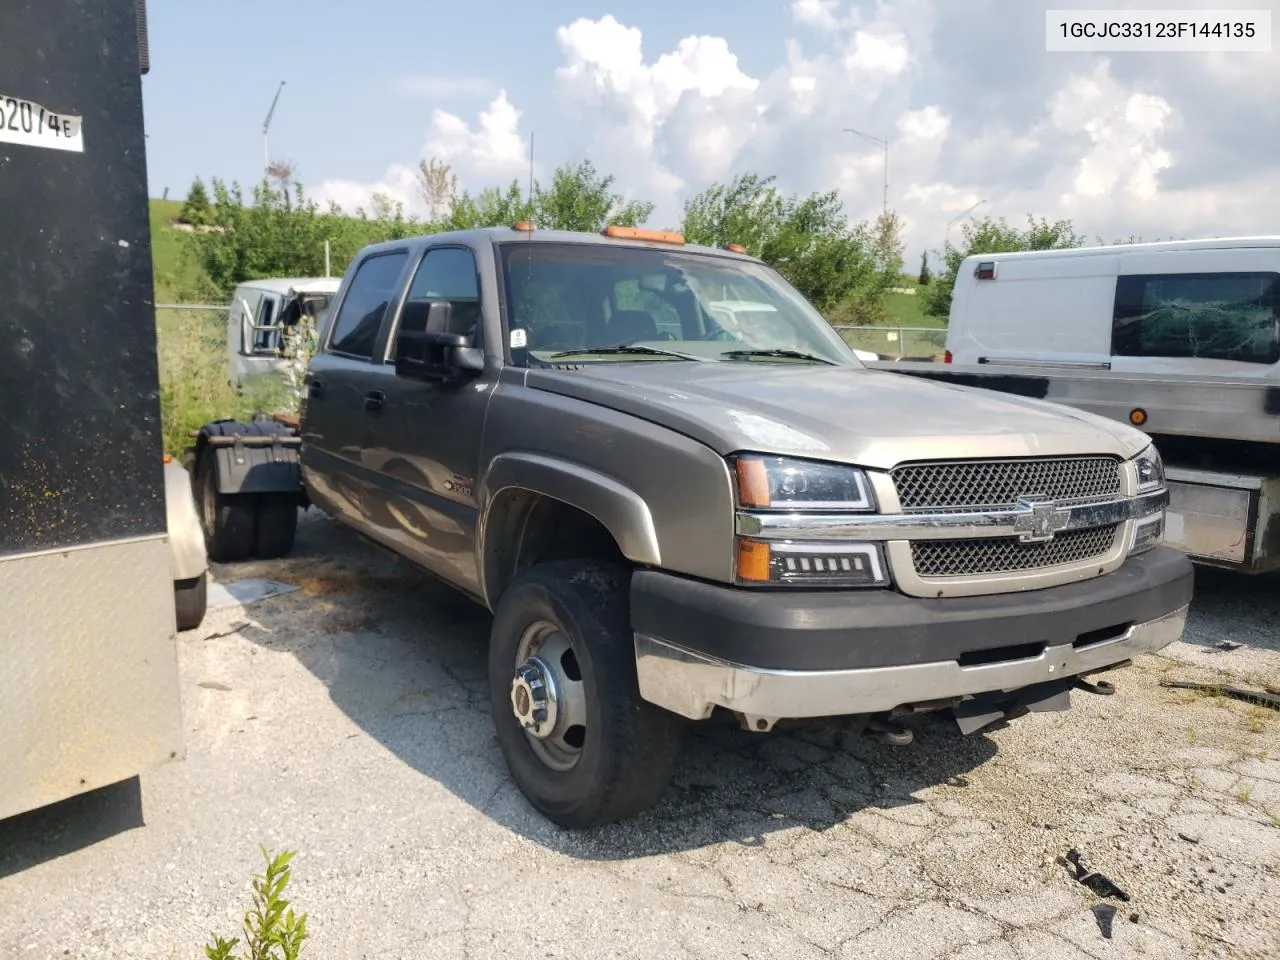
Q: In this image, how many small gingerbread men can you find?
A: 0